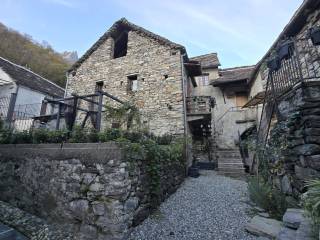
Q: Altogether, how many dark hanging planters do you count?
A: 3